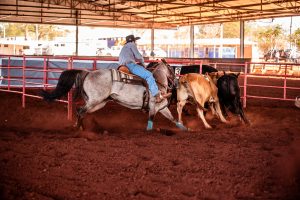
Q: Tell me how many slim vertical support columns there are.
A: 4